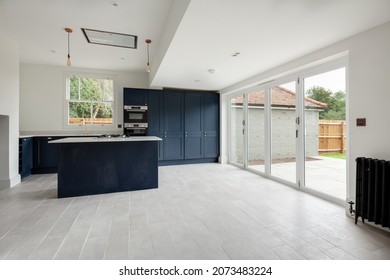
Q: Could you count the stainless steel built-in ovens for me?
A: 2